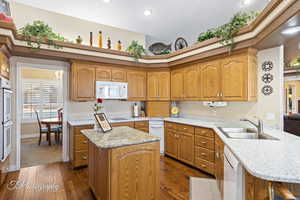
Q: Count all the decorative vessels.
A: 5